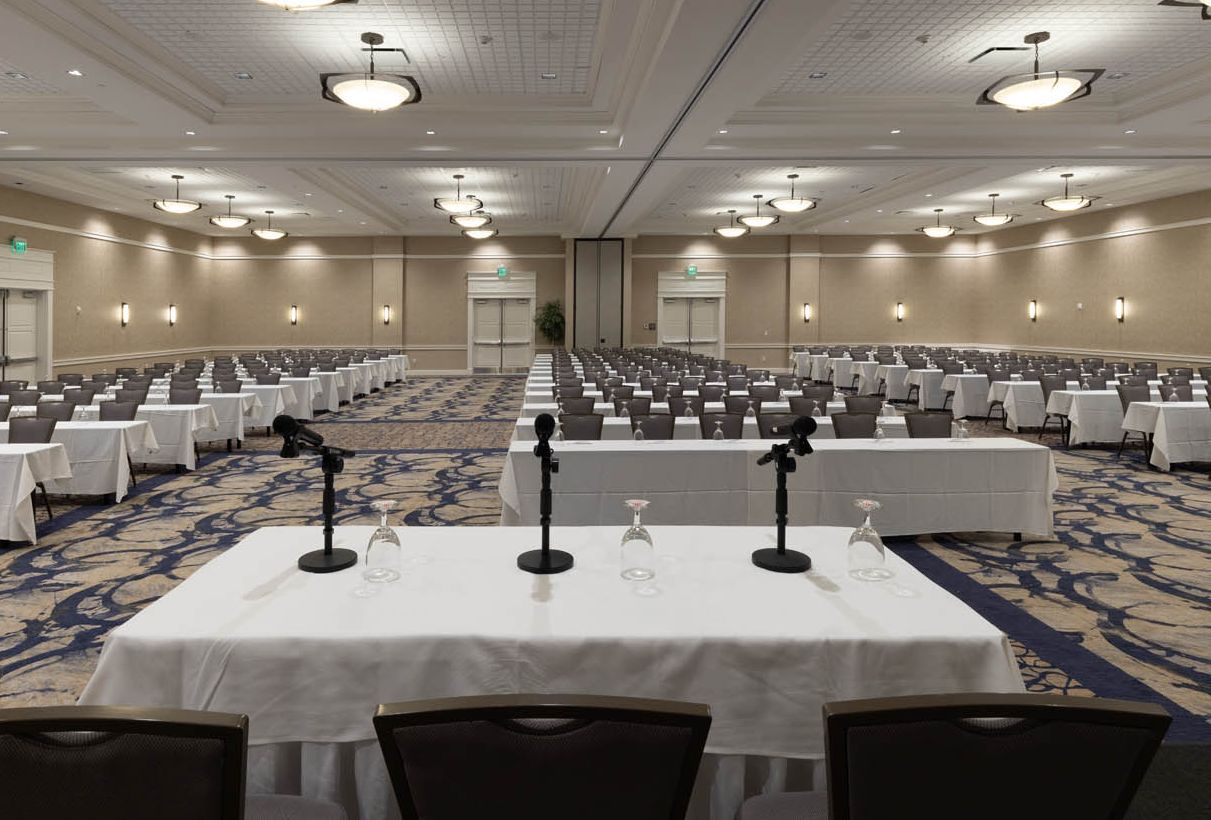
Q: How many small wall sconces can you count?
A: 8